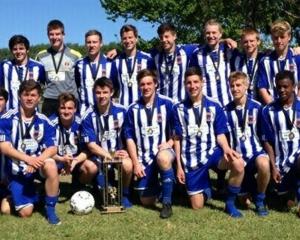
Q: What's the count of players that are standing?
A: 8